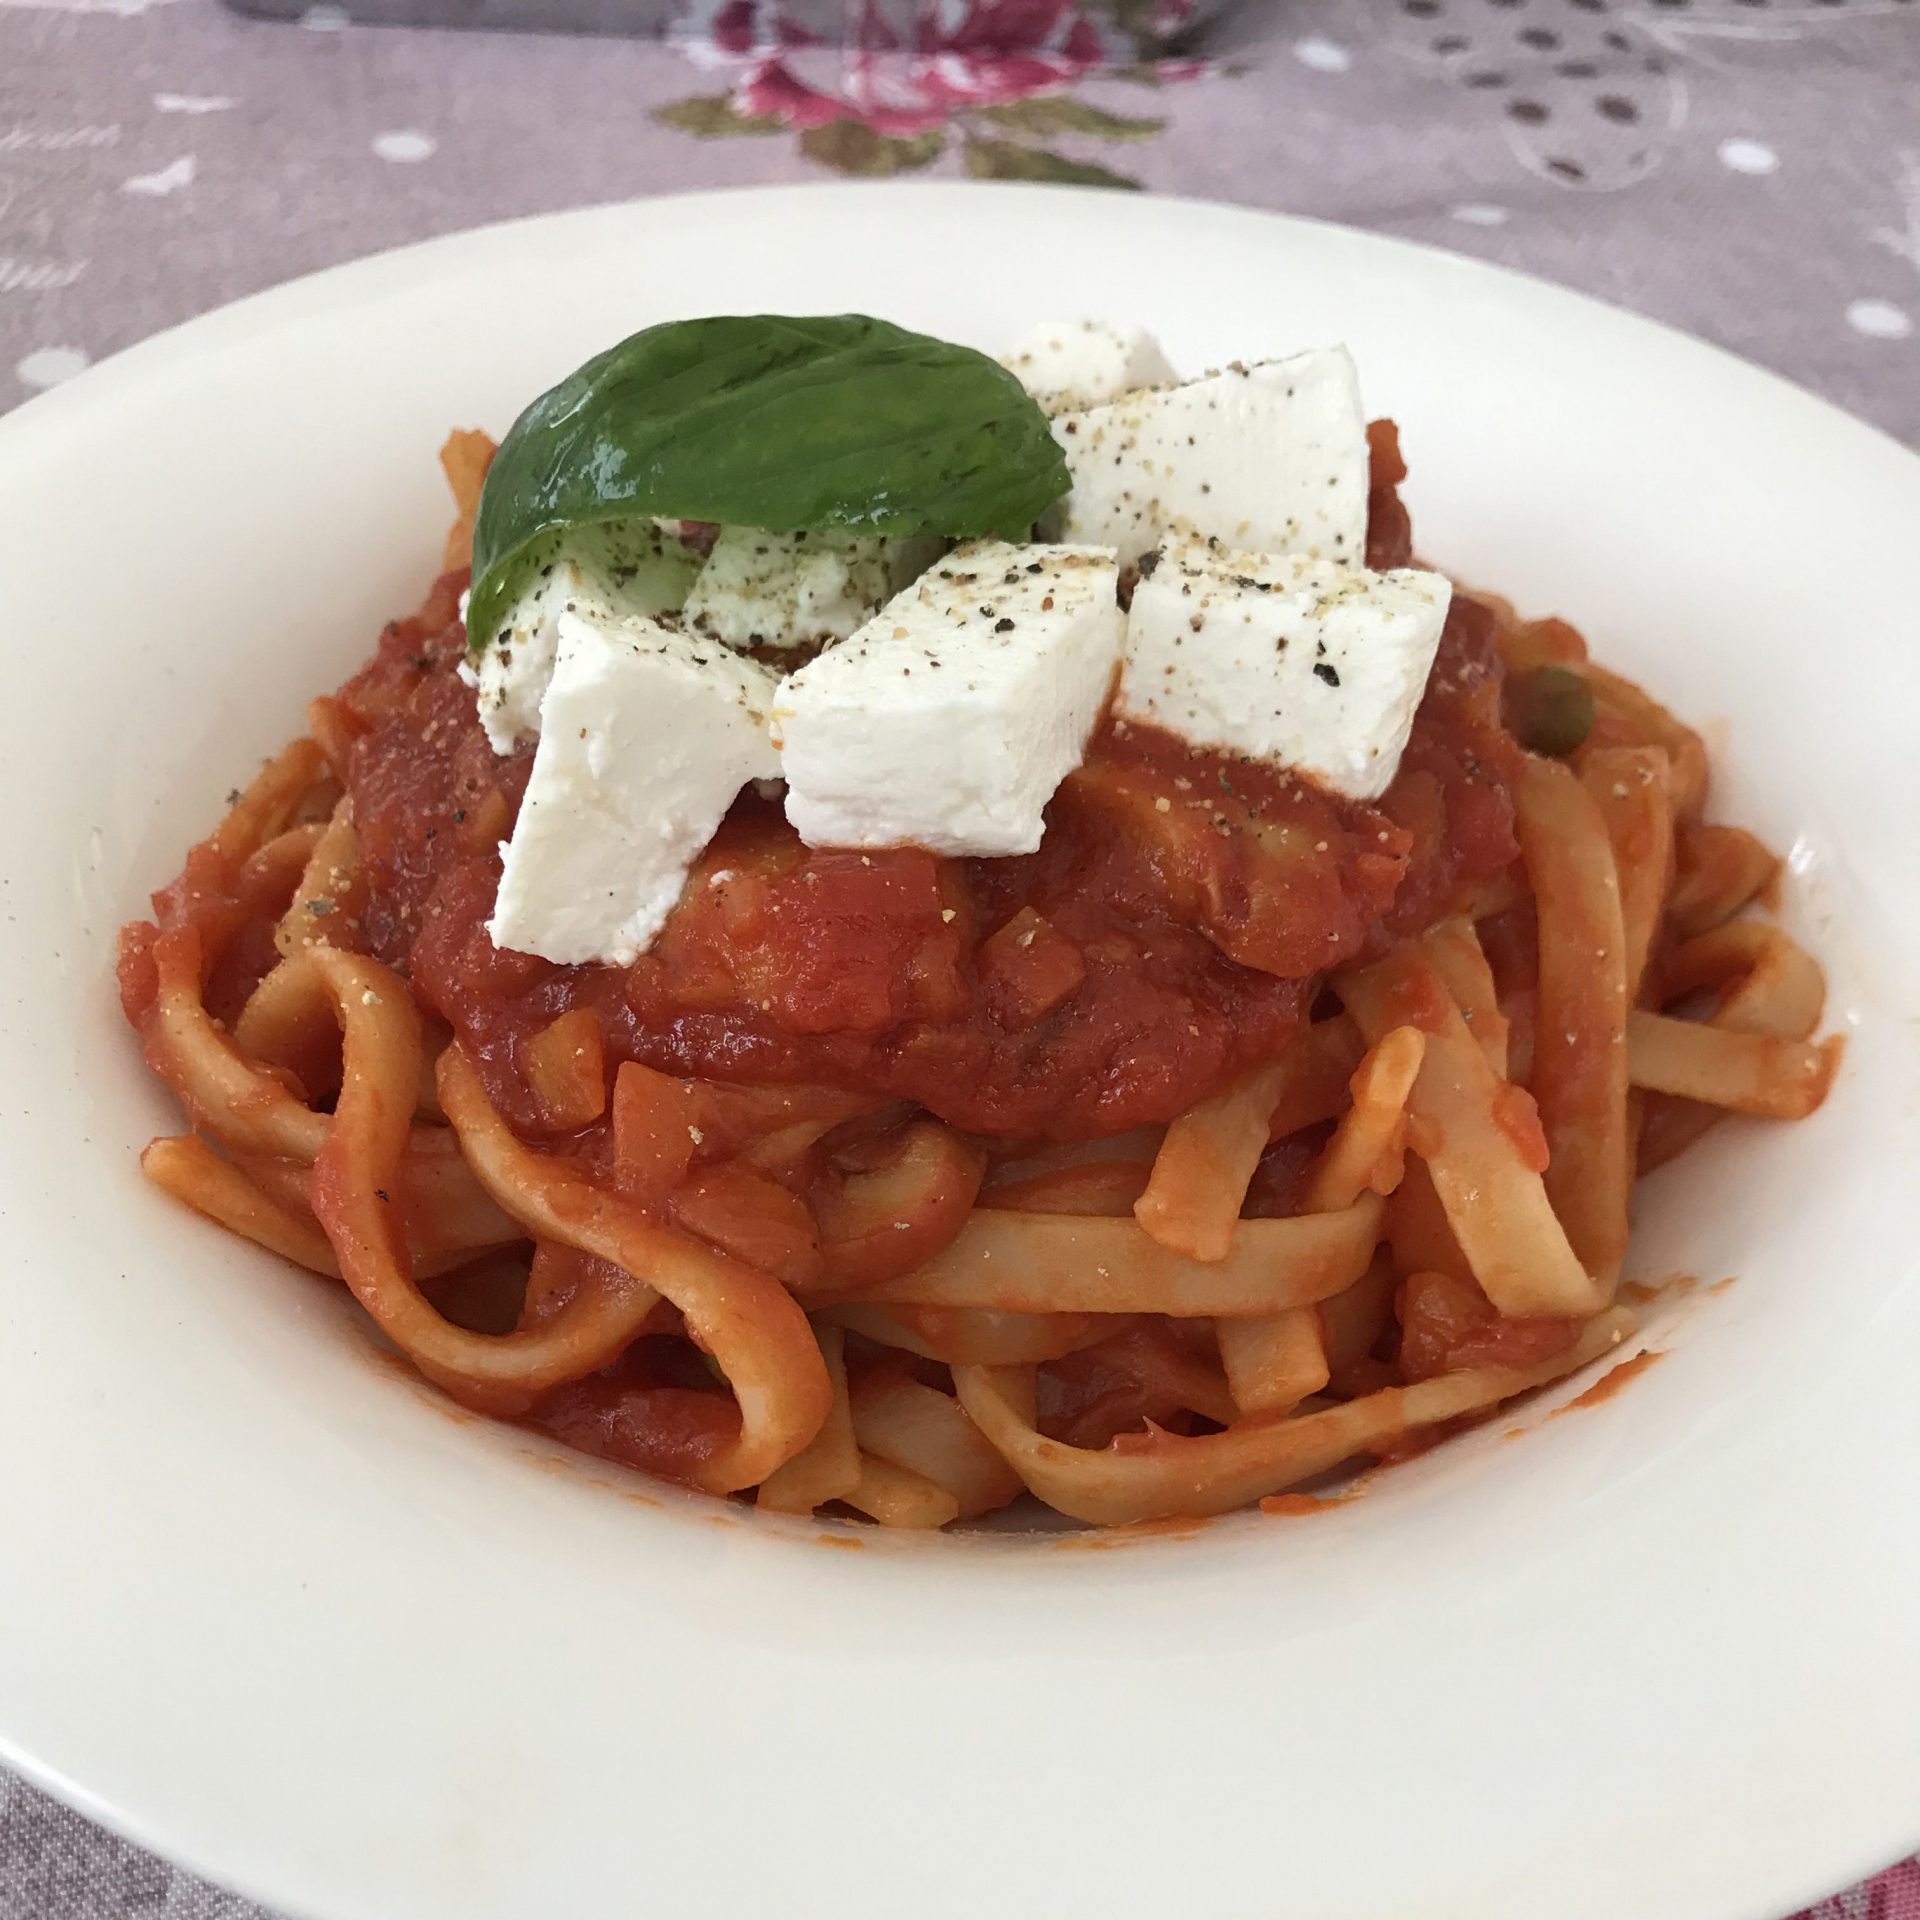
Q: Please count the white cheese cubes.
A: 7